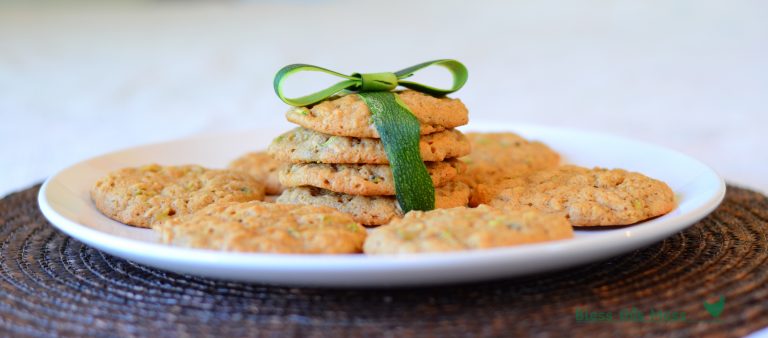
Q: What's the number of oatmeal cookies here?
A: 10